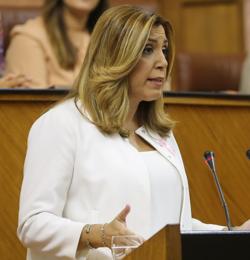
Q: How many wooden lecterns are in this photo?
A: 1